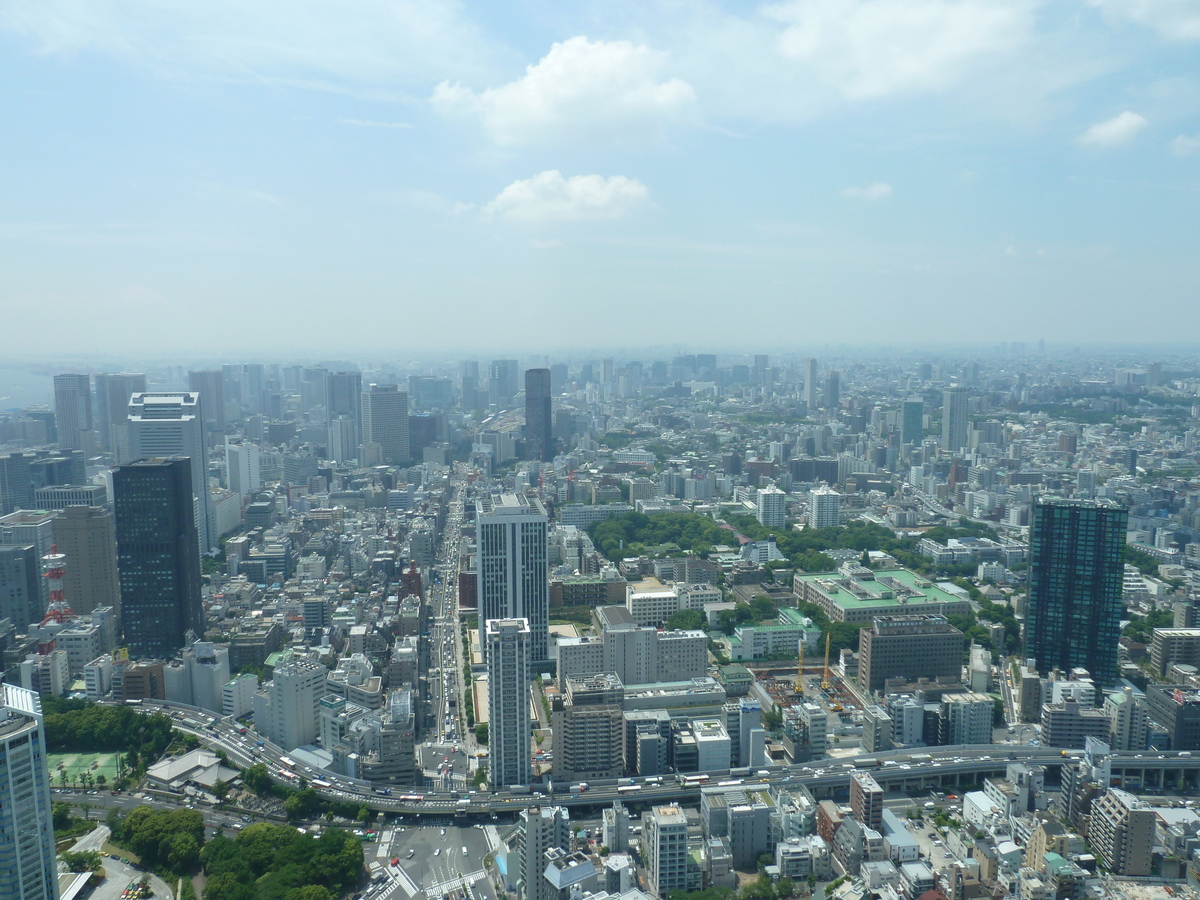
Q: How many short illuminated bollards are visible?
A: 0